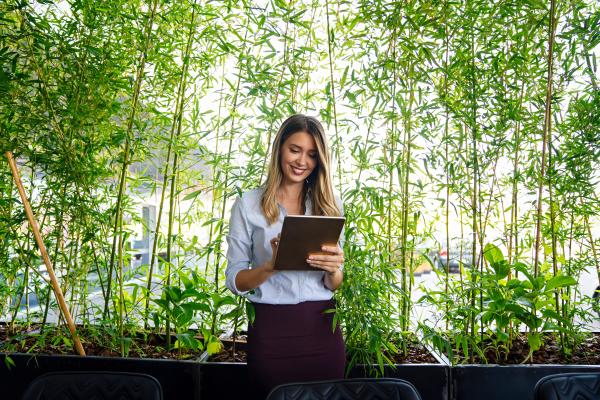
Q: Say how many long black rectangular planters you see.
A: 3